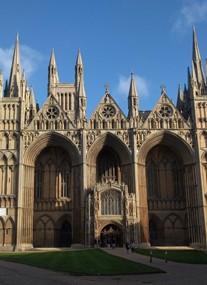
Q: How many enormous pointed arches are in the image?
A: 3